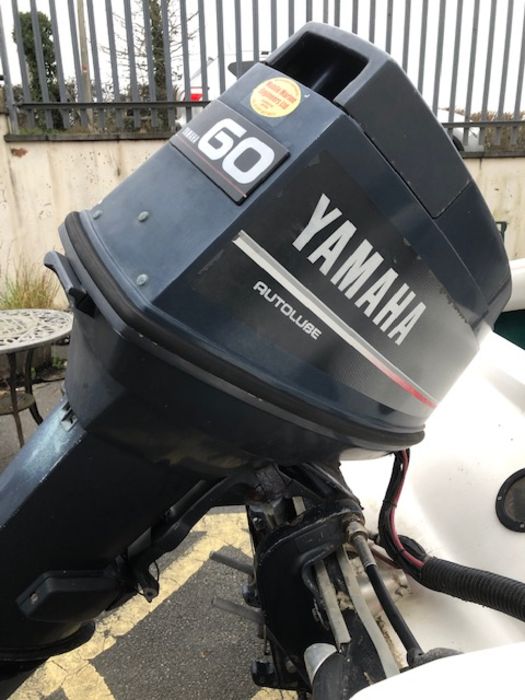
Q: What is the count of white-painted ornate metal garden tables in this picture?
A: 1